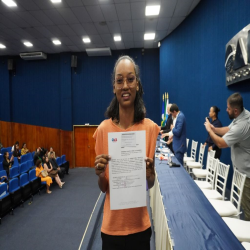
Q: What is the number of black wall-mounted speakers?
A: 2